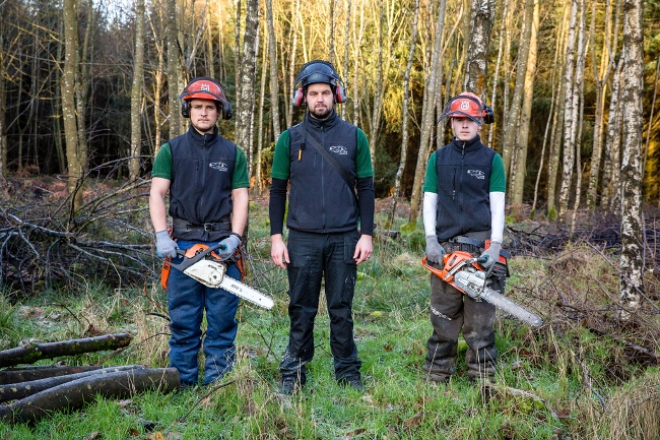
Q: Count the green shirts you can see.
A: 3